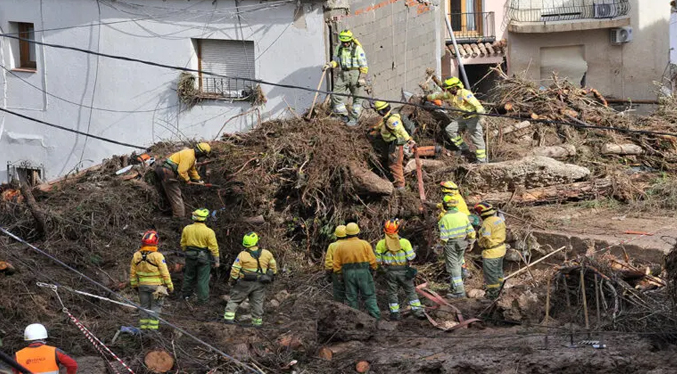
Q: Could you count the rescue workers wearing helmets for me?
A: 14